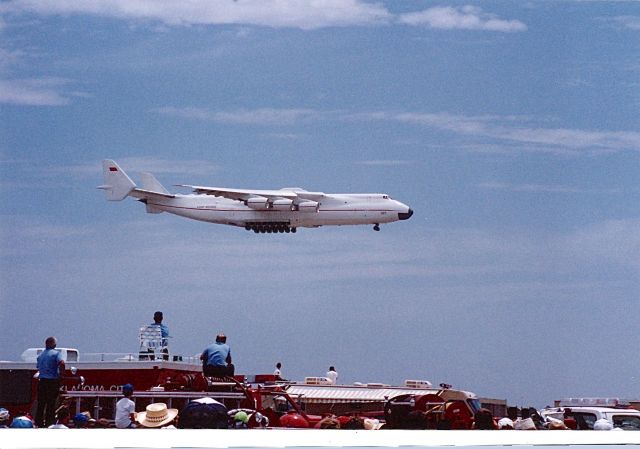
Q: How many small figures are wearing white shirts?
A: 3